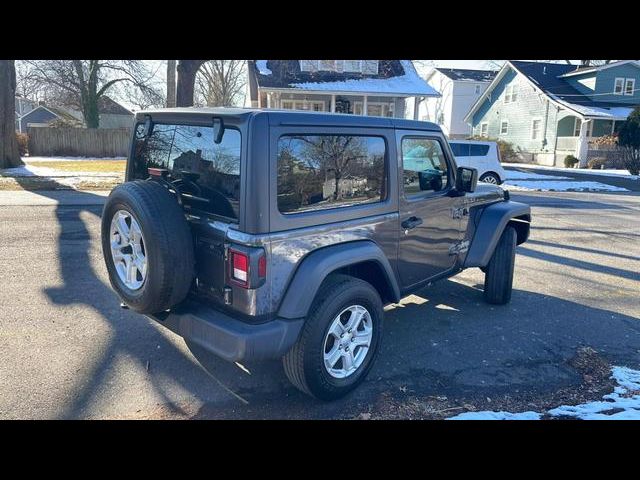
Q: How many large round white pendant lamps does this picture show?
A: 0